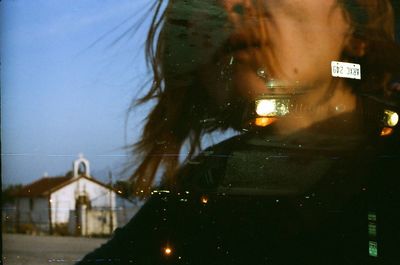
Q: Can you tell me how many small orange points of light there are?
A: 2